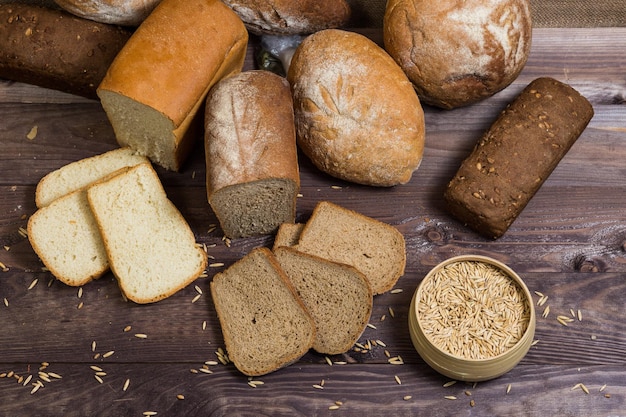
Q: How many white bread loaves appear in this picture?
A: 1